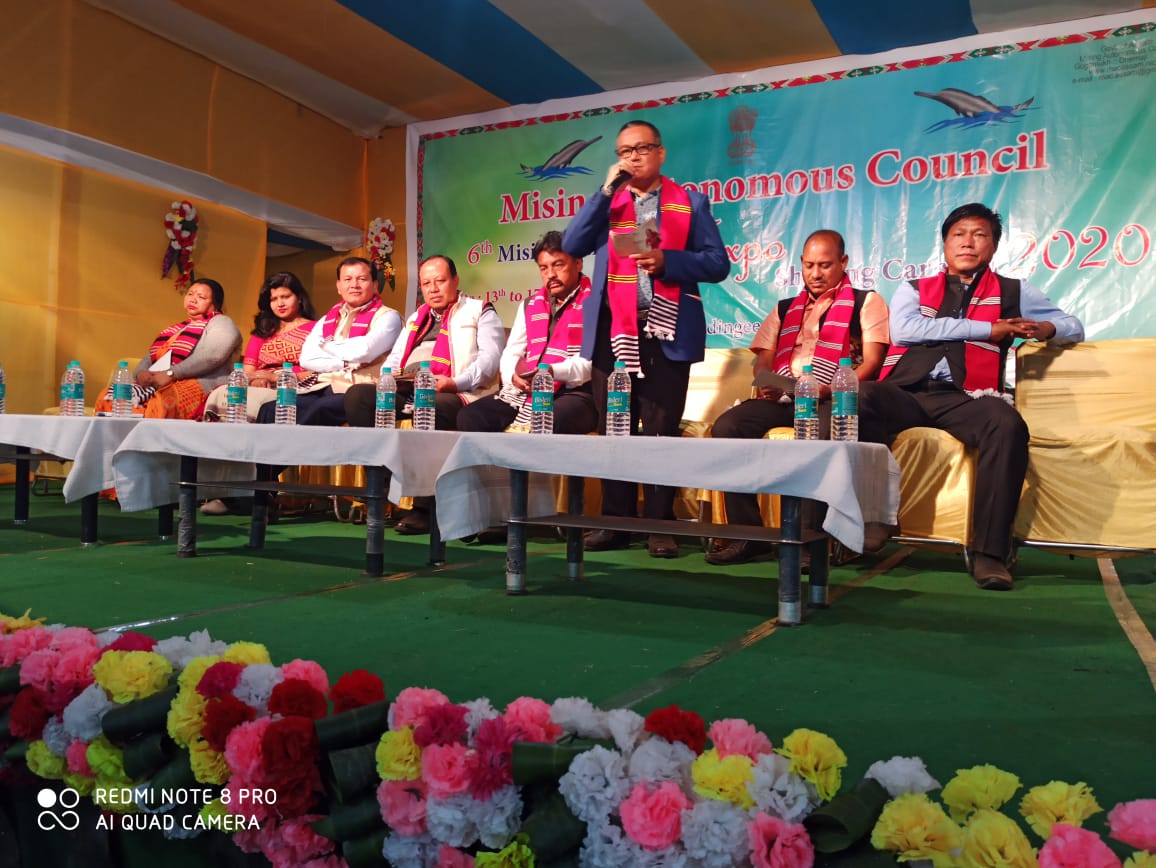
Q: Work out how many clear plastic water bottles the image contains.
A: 12